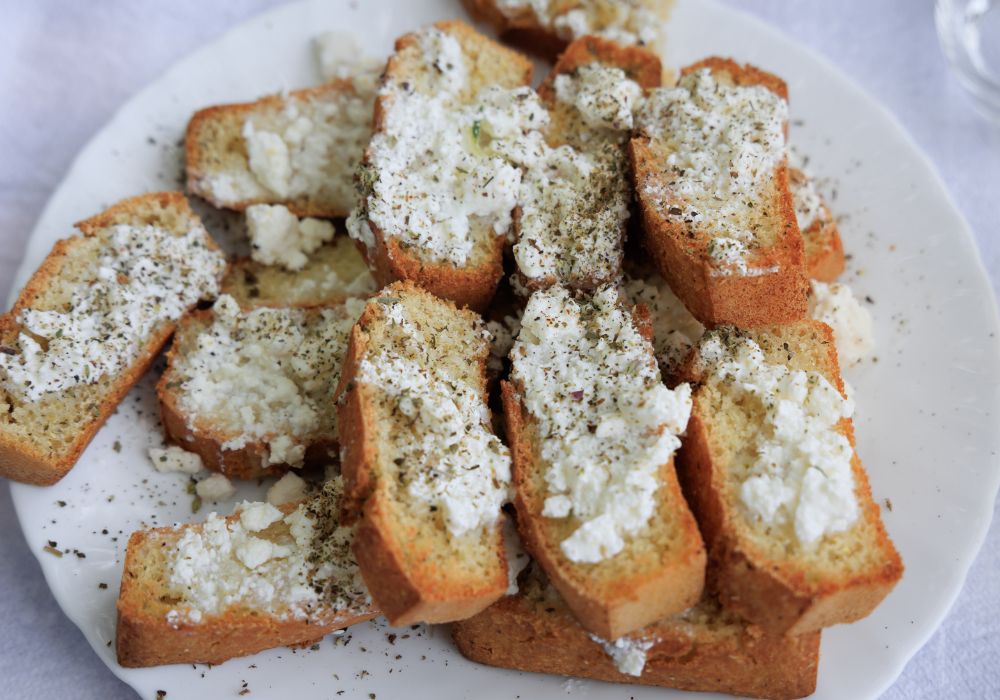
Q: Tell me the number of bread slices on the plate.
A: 14